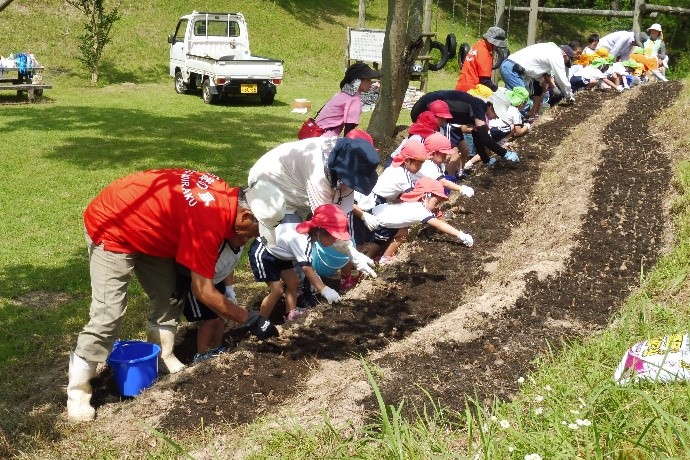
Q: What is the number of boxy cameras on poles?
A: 0